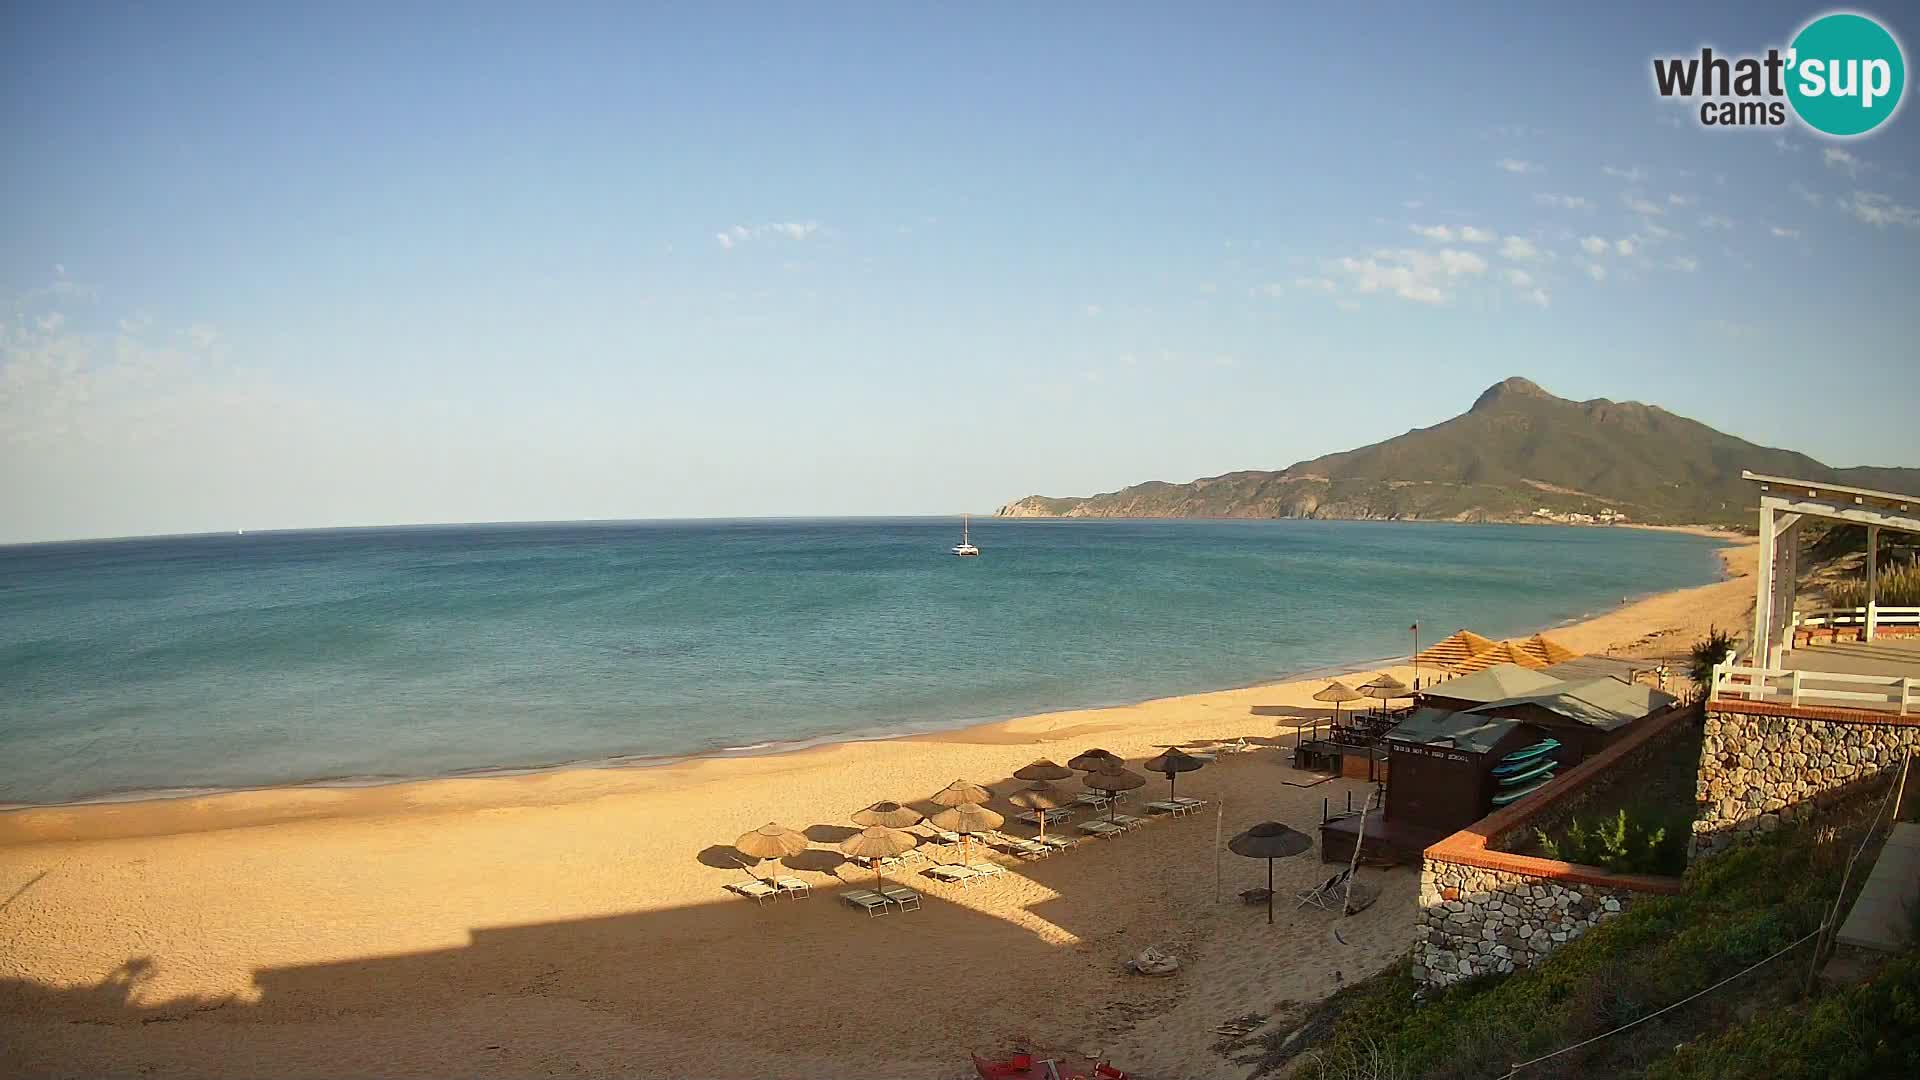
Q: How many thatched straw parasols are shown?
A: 13